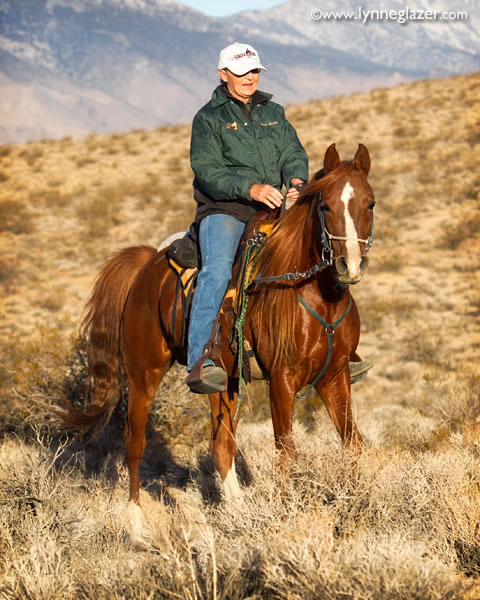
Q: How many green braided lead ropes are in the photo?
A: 1